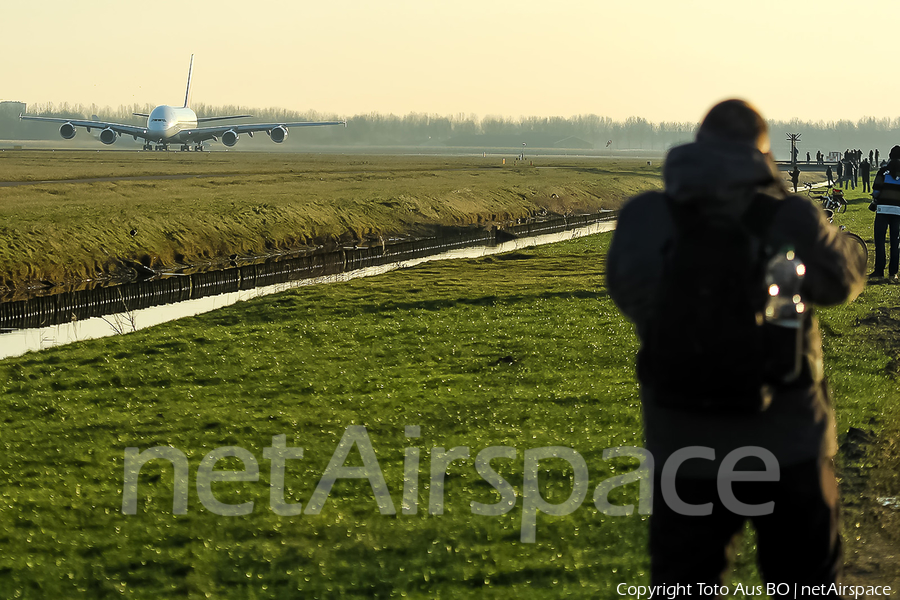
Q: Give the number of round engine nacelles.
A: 4